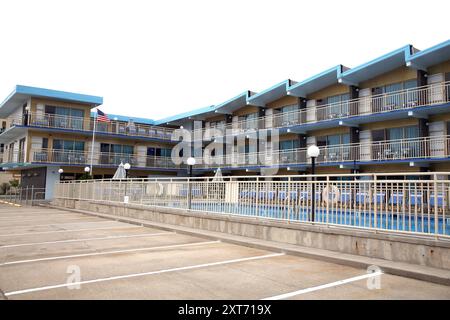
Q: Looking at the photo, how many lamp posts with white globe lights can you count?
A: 5